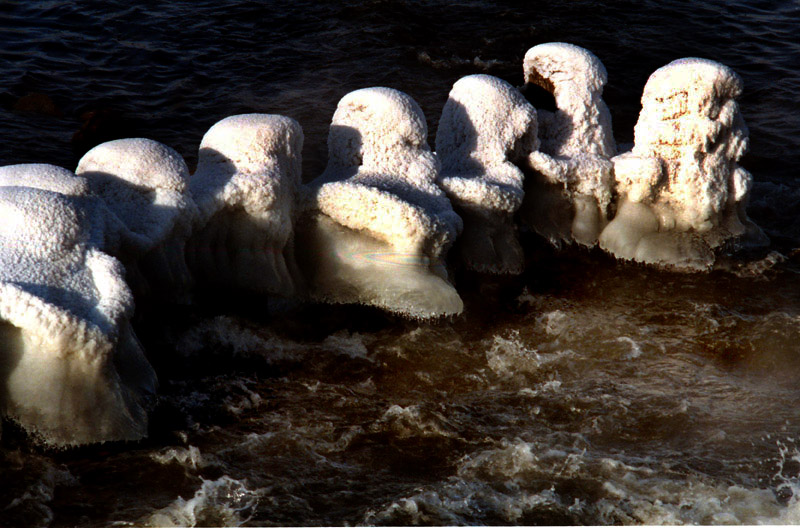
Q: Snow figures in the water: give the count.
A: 8